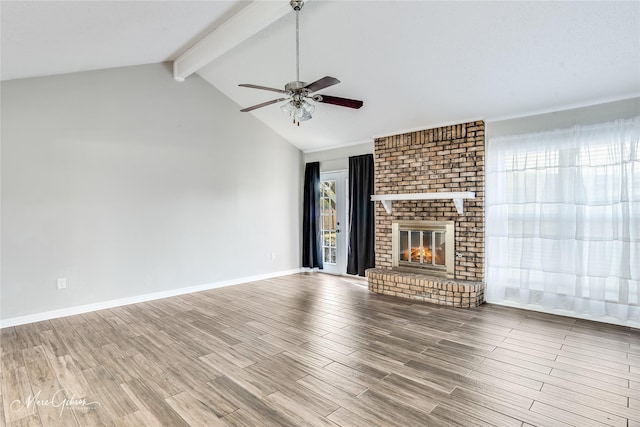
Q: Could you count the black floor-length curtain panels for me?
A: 2